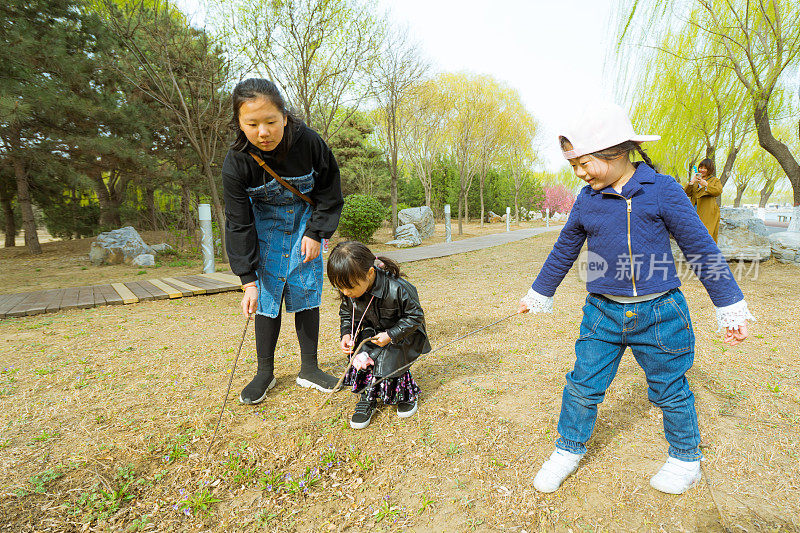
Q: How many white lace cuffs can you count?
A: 2